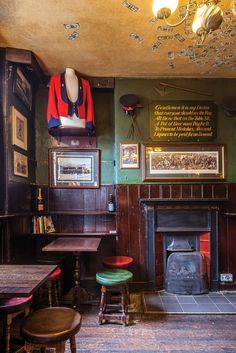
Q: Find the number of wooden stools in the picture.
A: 5